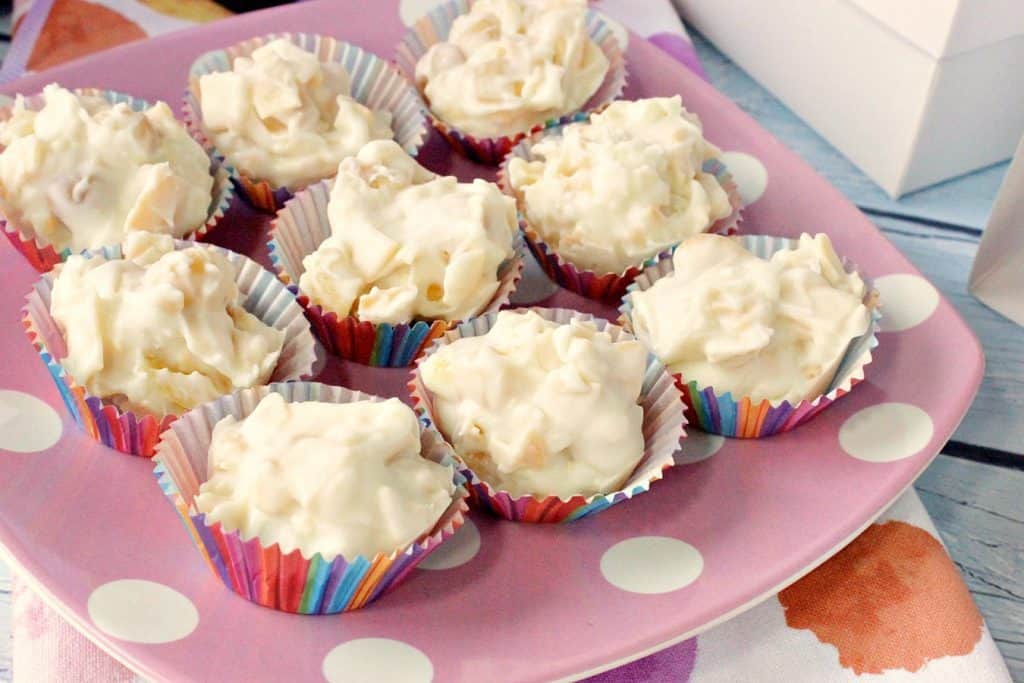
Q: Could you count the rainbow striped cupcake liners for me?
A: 9